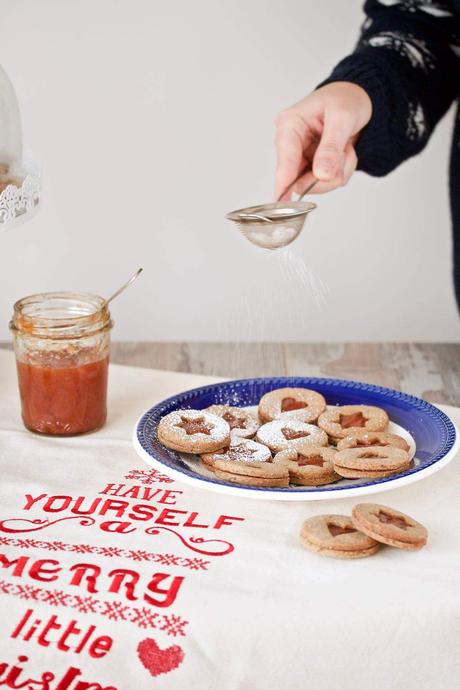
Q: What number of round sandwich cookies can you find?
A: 12